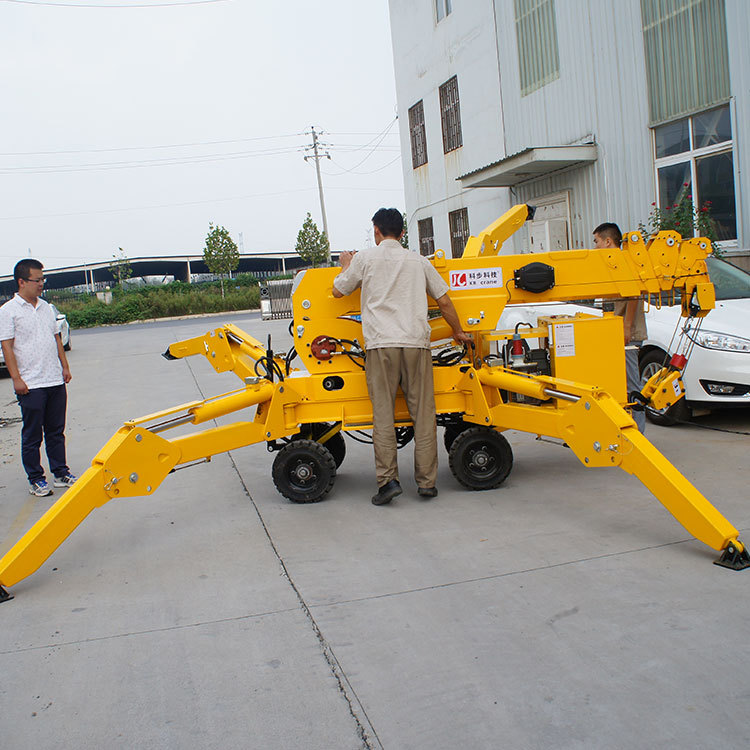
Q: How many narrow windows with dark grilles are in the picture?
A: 4